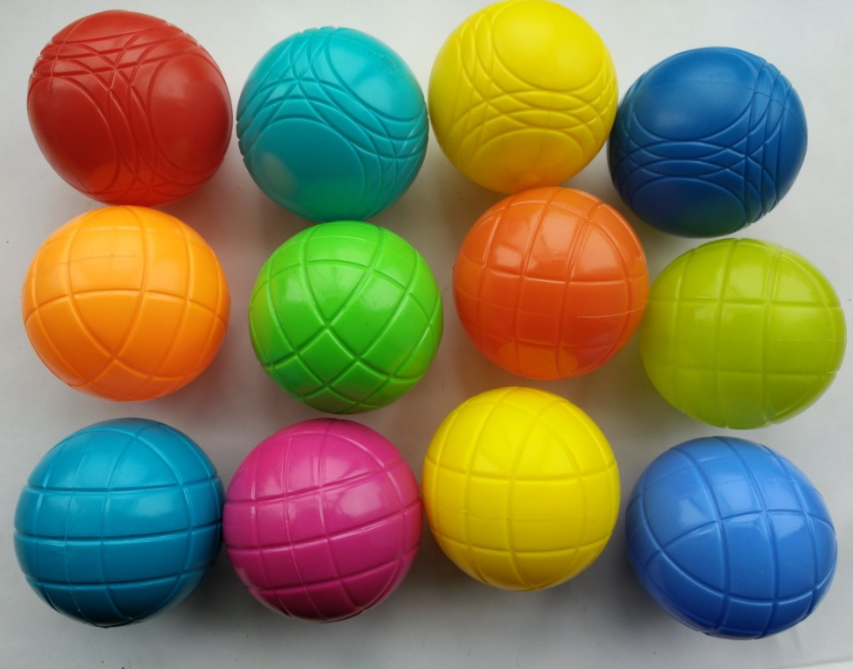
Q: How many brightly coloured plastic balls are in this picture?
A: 12